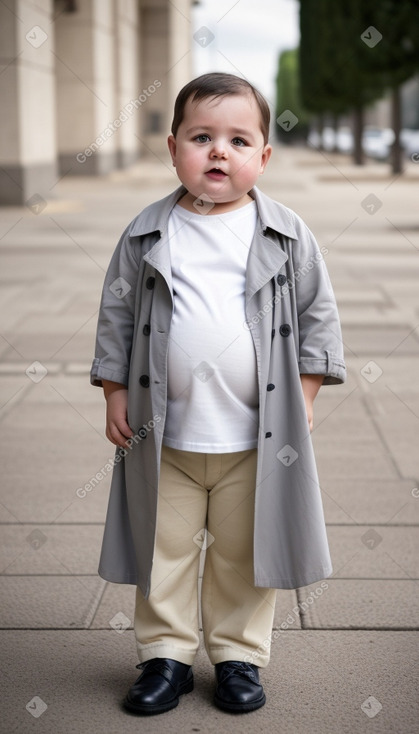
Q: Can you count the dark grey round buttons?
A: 8